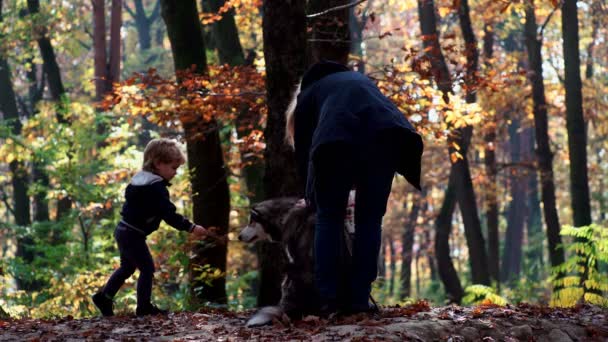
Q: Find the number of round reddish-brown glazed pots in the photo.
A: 0